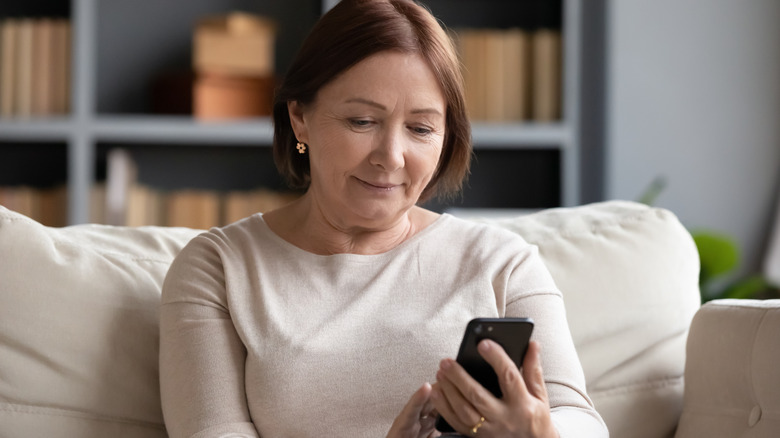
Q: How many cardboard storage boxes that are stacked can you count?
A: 2